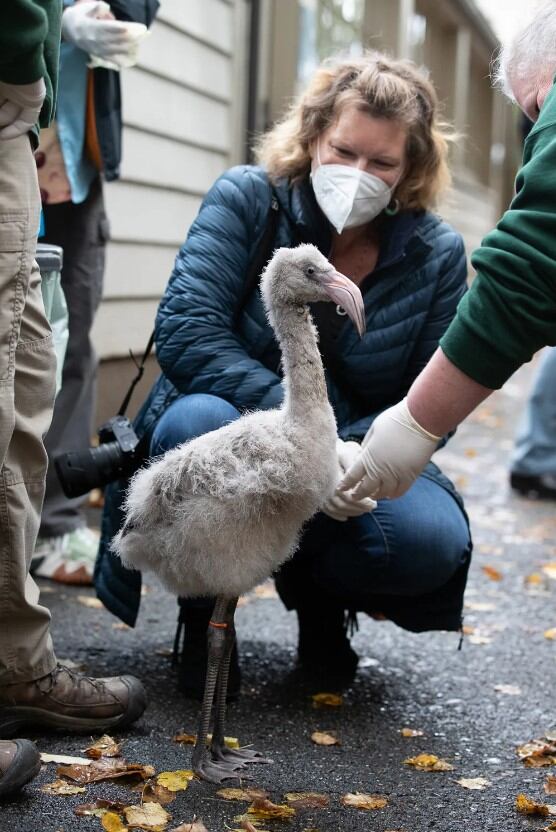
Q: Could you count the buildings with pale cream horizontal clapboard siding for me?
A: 1